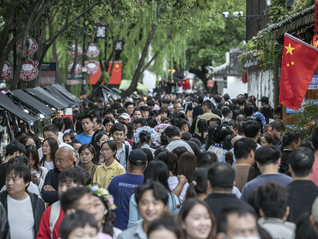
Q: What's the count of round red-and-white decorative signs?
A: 7